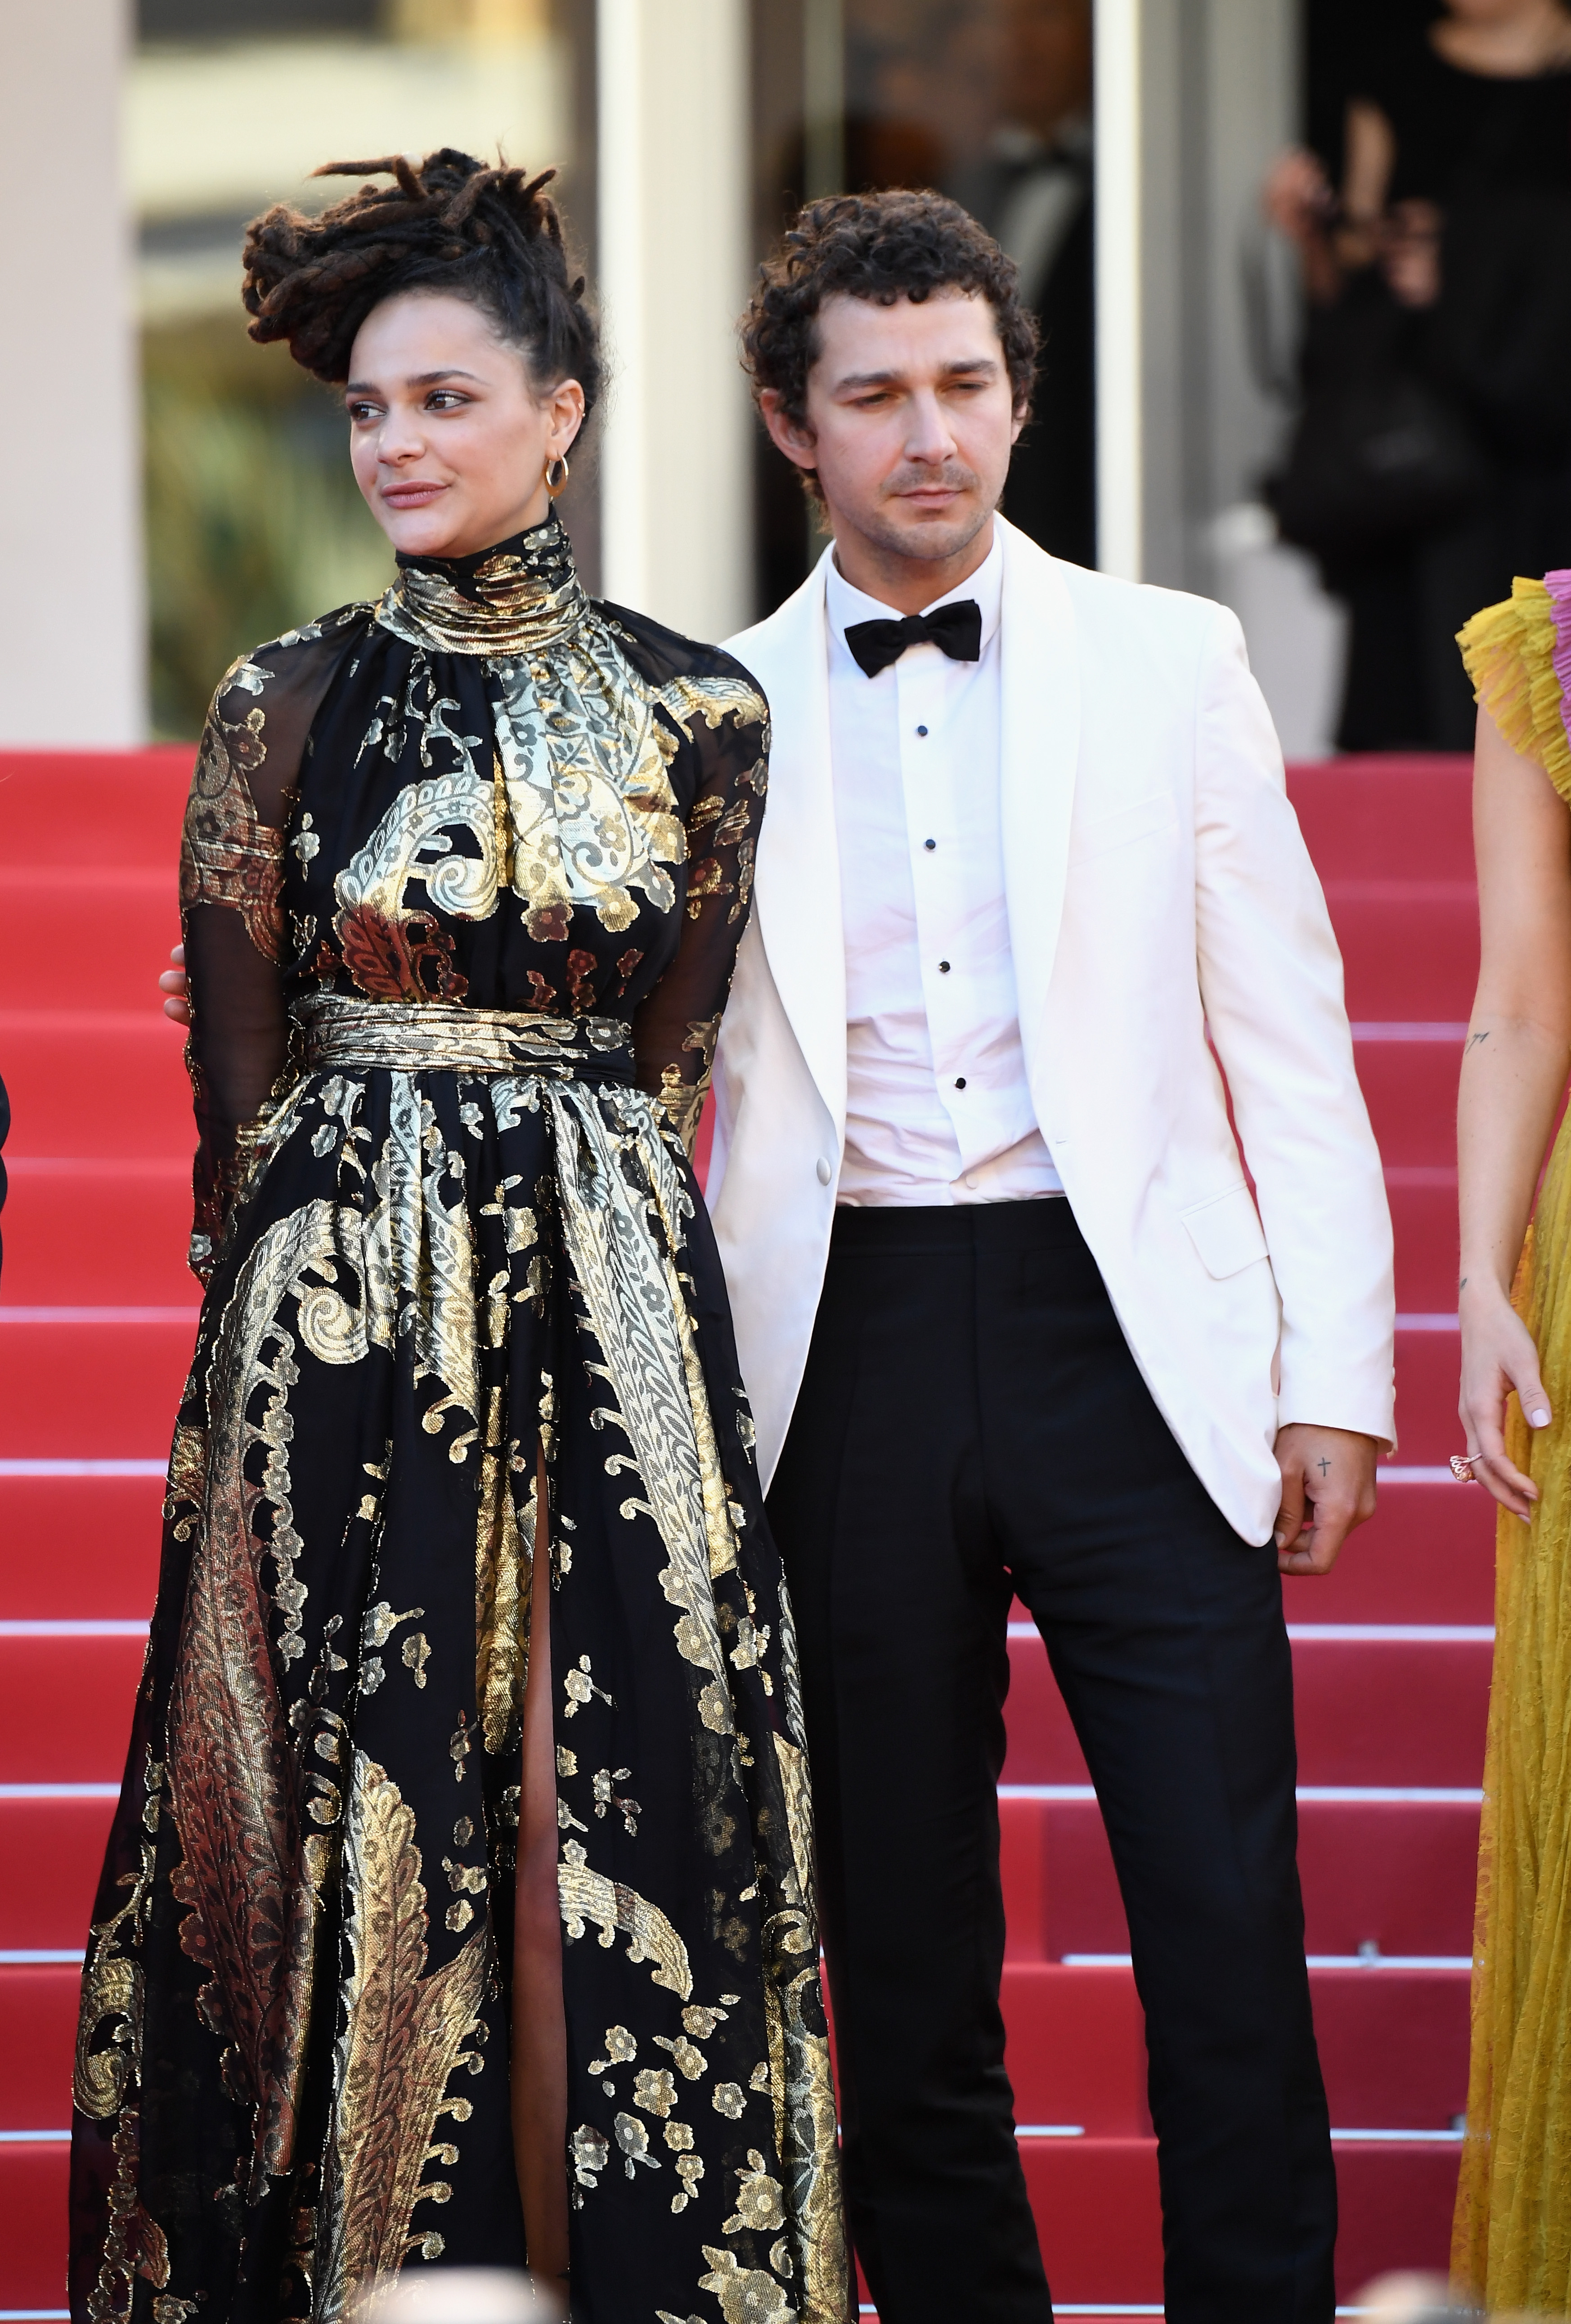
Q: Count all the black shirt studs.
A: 4